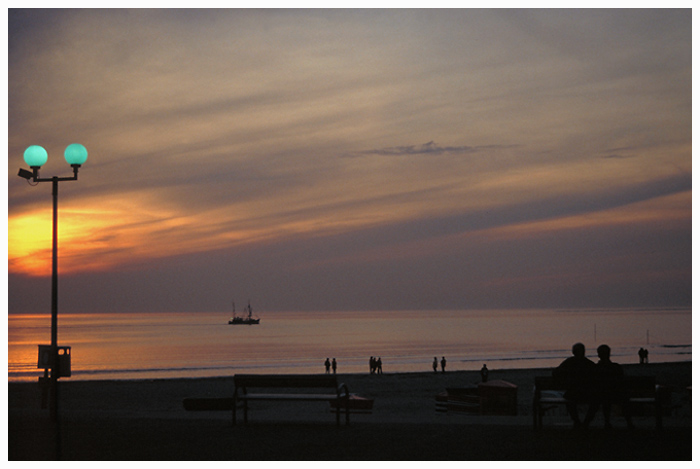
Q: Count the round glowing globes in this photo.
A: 2